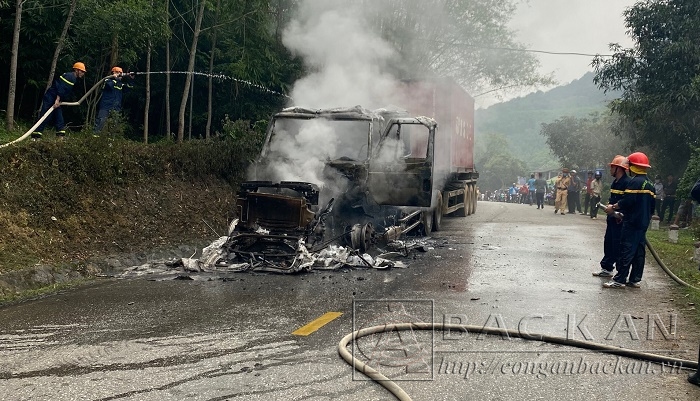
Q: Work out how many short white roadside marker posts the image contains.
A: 3